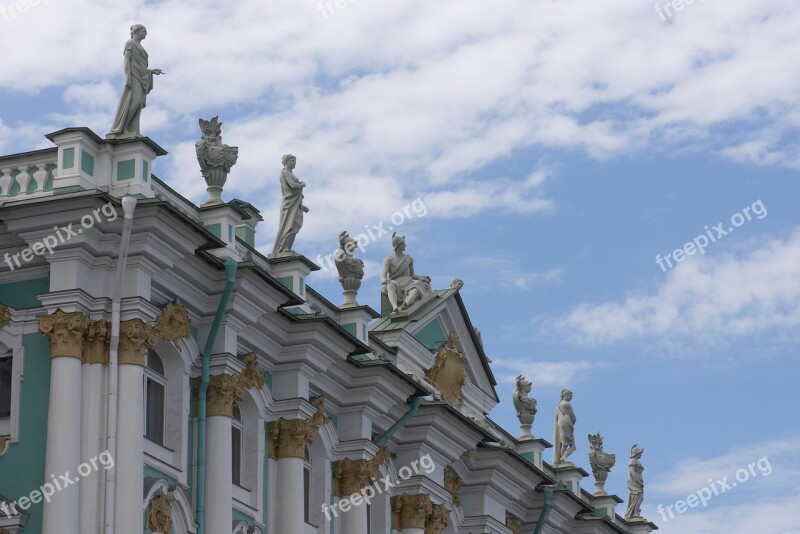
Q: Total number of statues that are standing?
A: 4